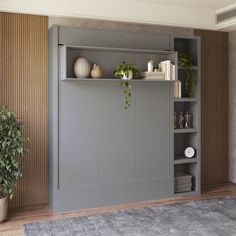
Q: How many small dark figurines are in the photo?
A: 3